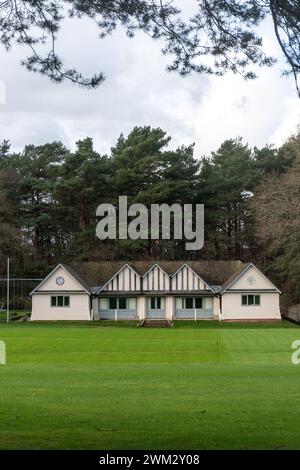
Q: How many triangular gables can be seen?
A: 5